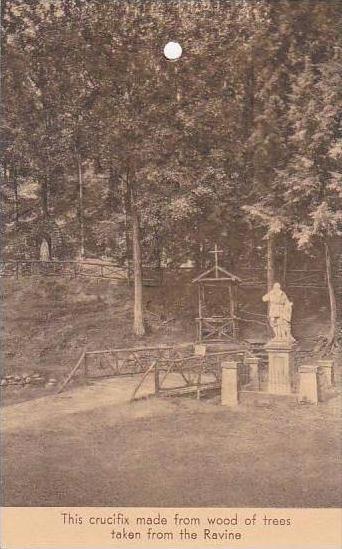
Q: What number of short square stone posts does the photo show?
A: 4